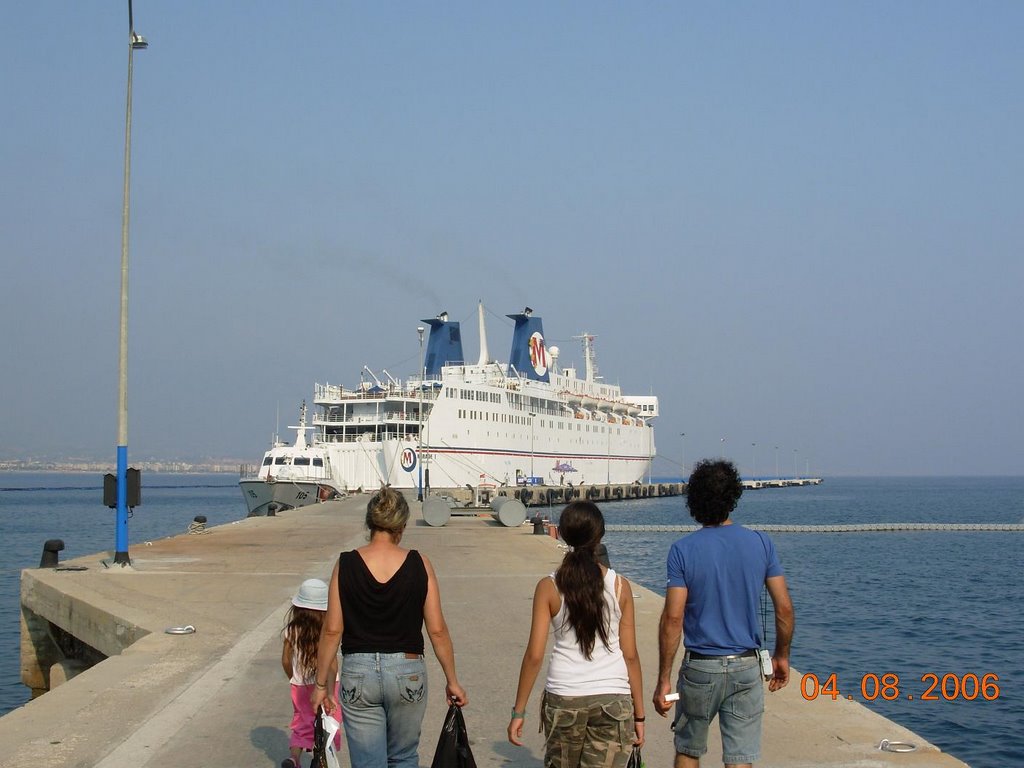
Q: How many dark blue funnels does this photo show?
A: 2